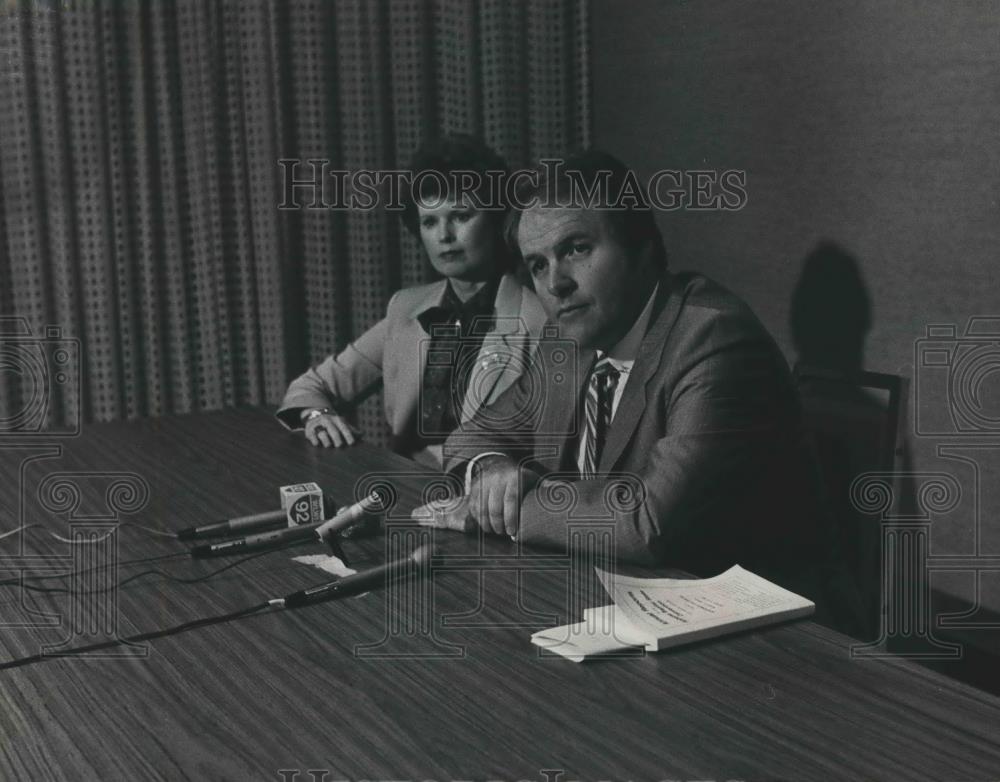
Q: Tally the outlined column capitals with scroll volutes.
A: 4